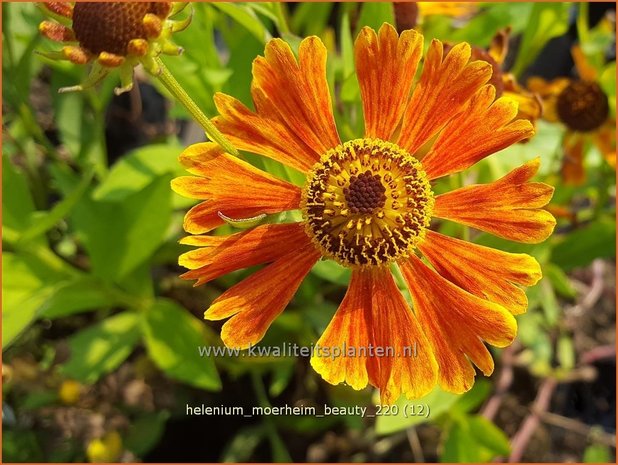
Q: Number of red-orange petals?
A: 13